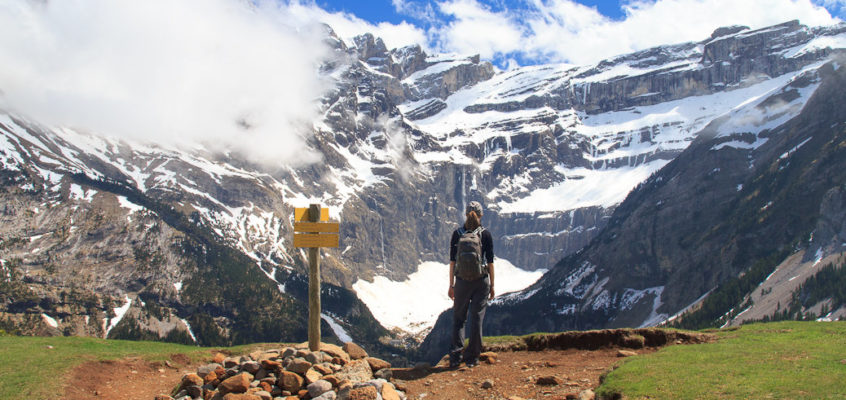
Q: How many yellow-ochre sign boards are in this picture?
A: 3